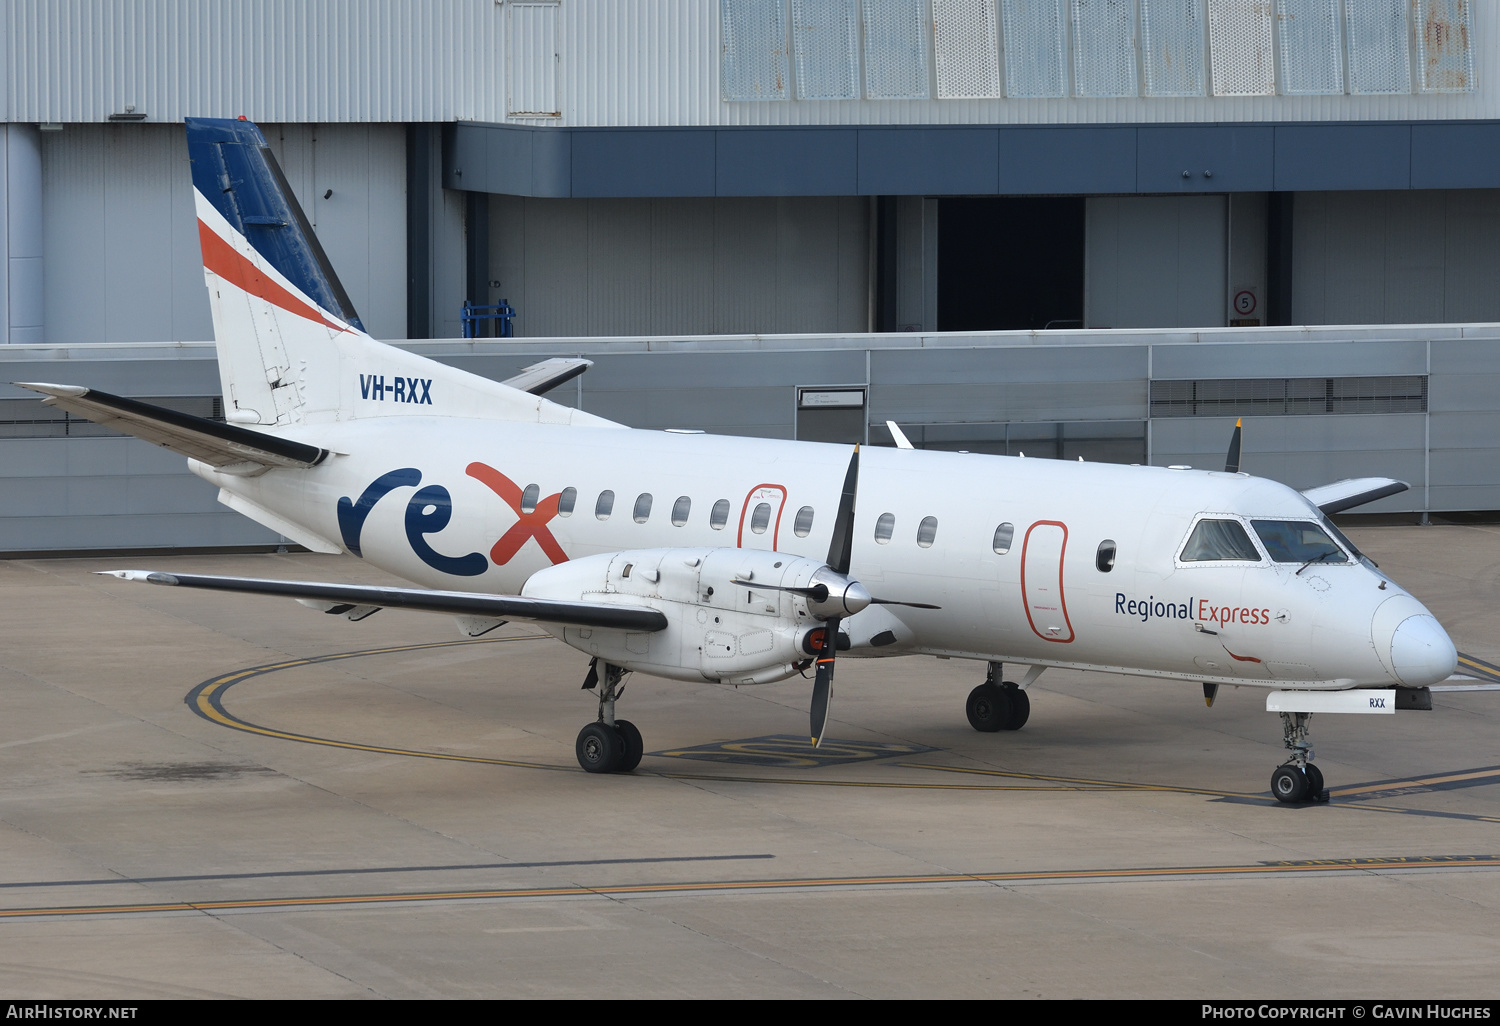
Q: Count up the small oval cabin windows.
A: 12